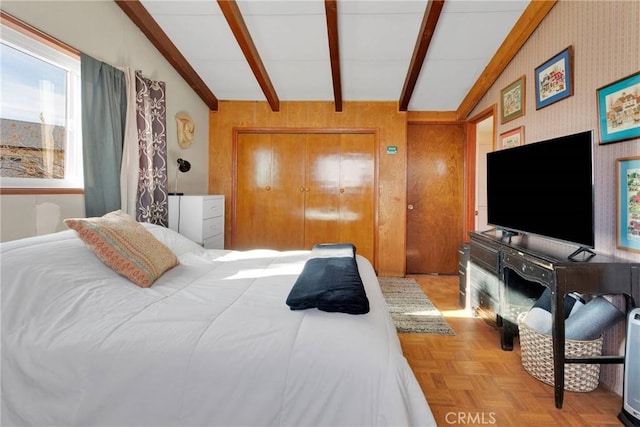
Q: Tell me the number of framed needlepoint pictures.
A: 5